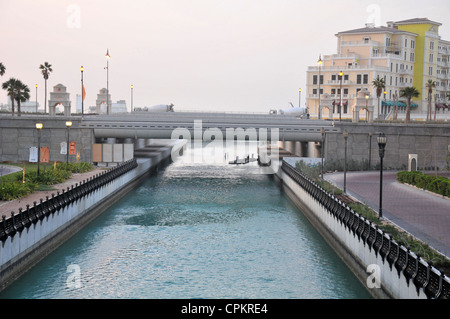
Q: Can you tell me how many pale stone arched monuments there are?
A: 4